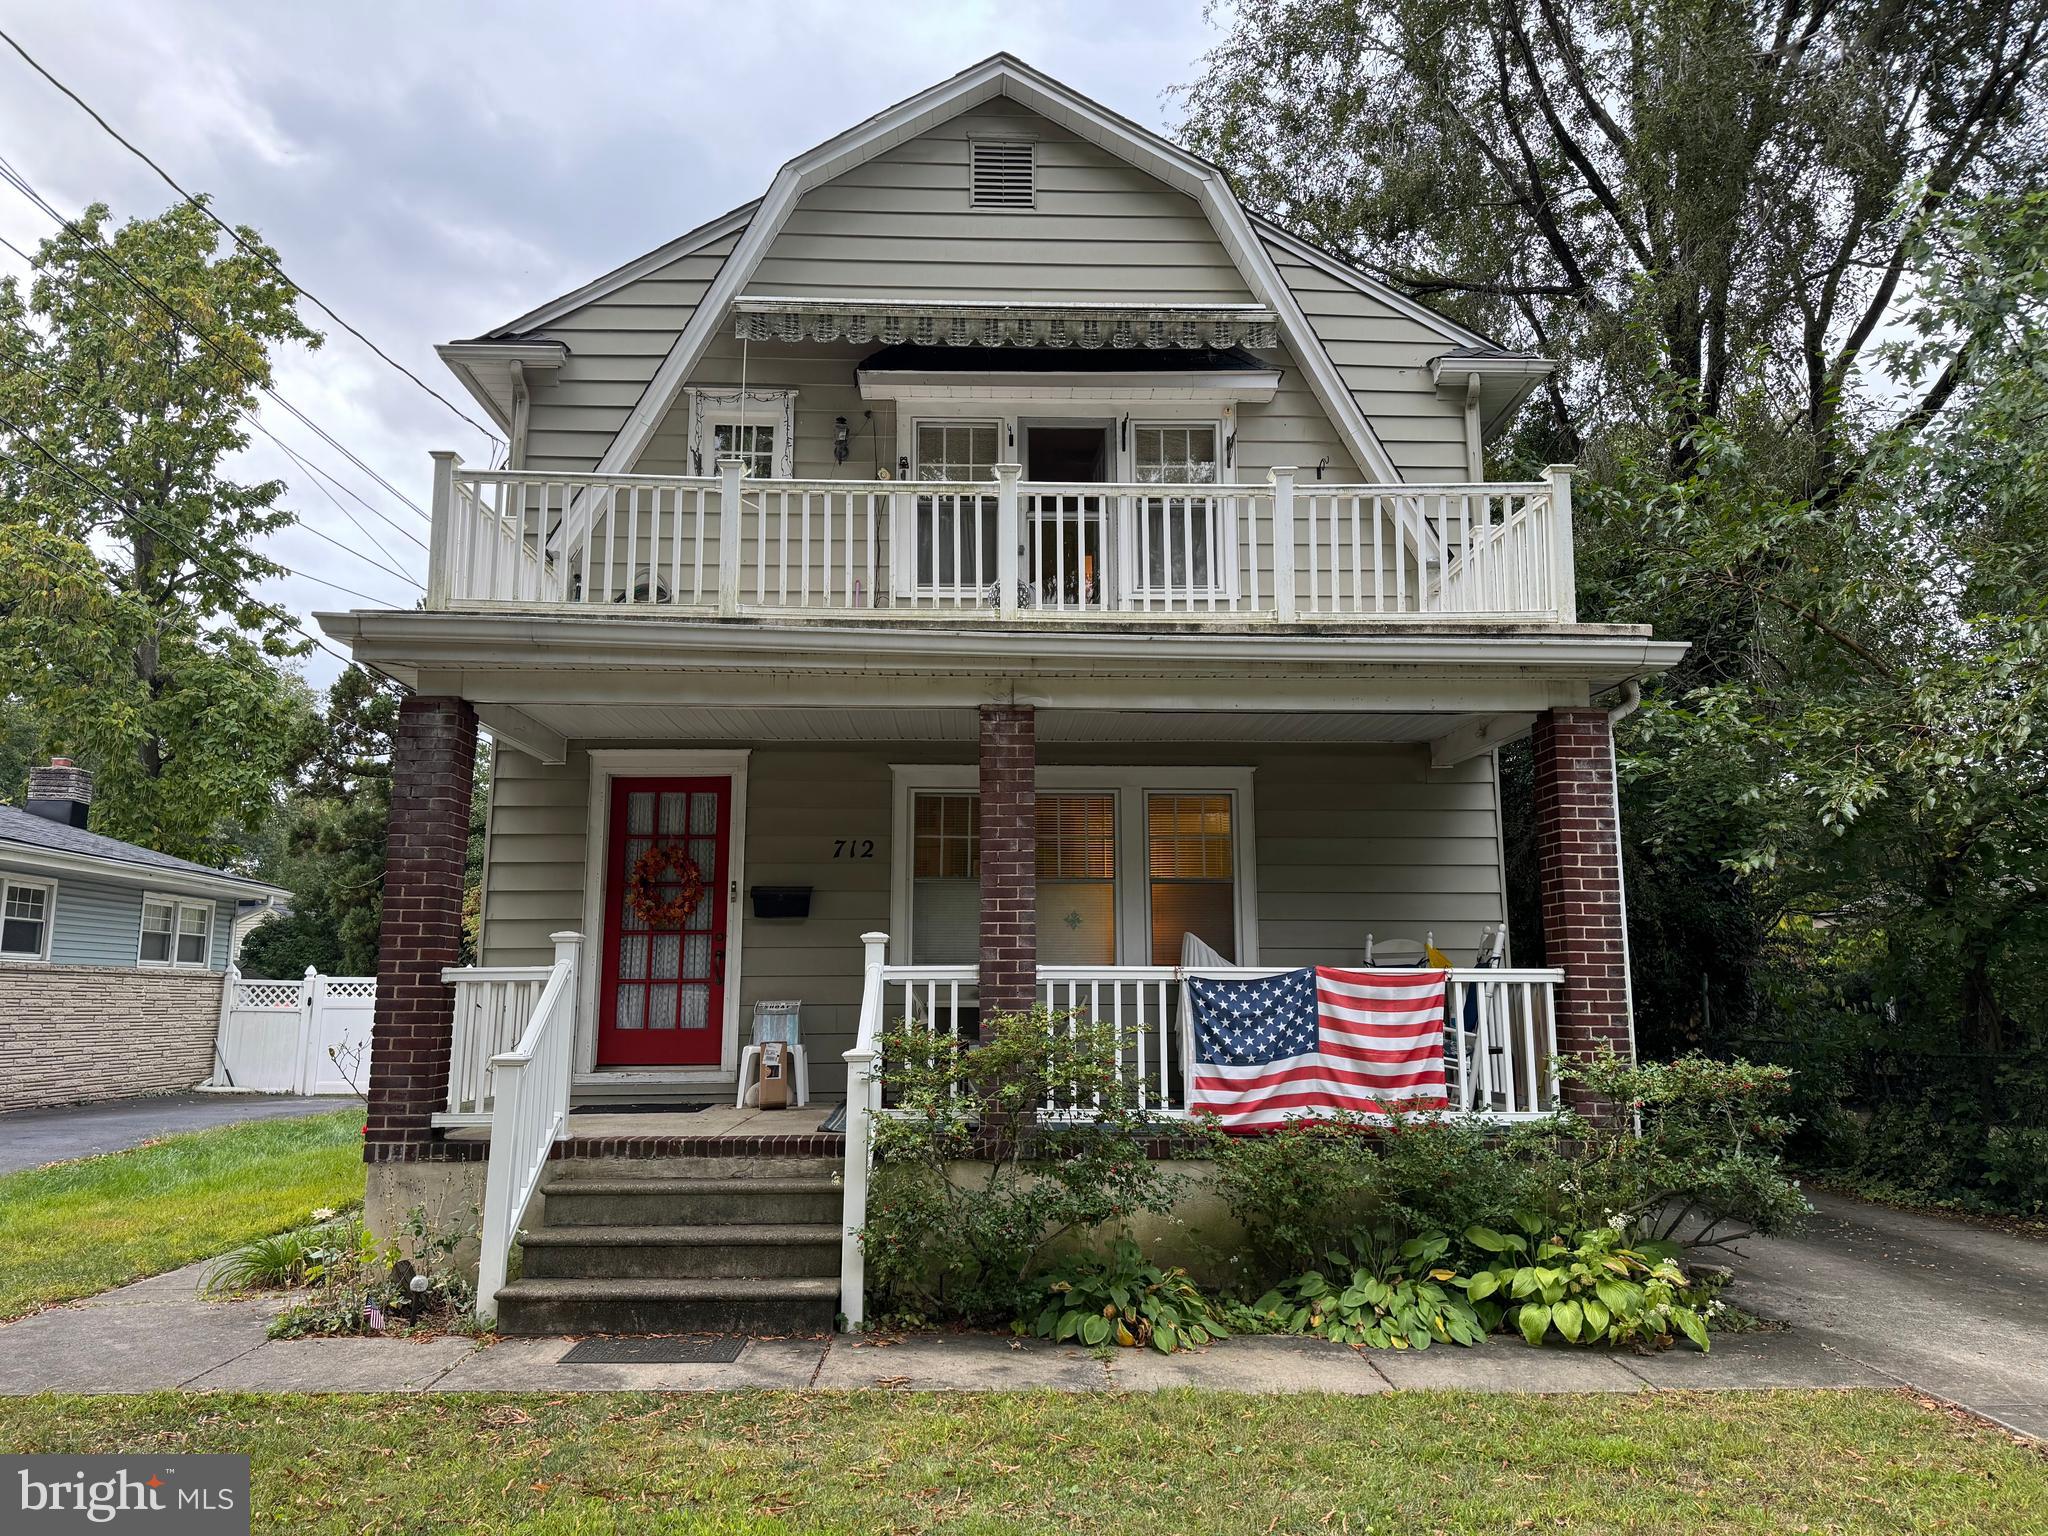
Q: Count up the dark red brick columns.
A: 3